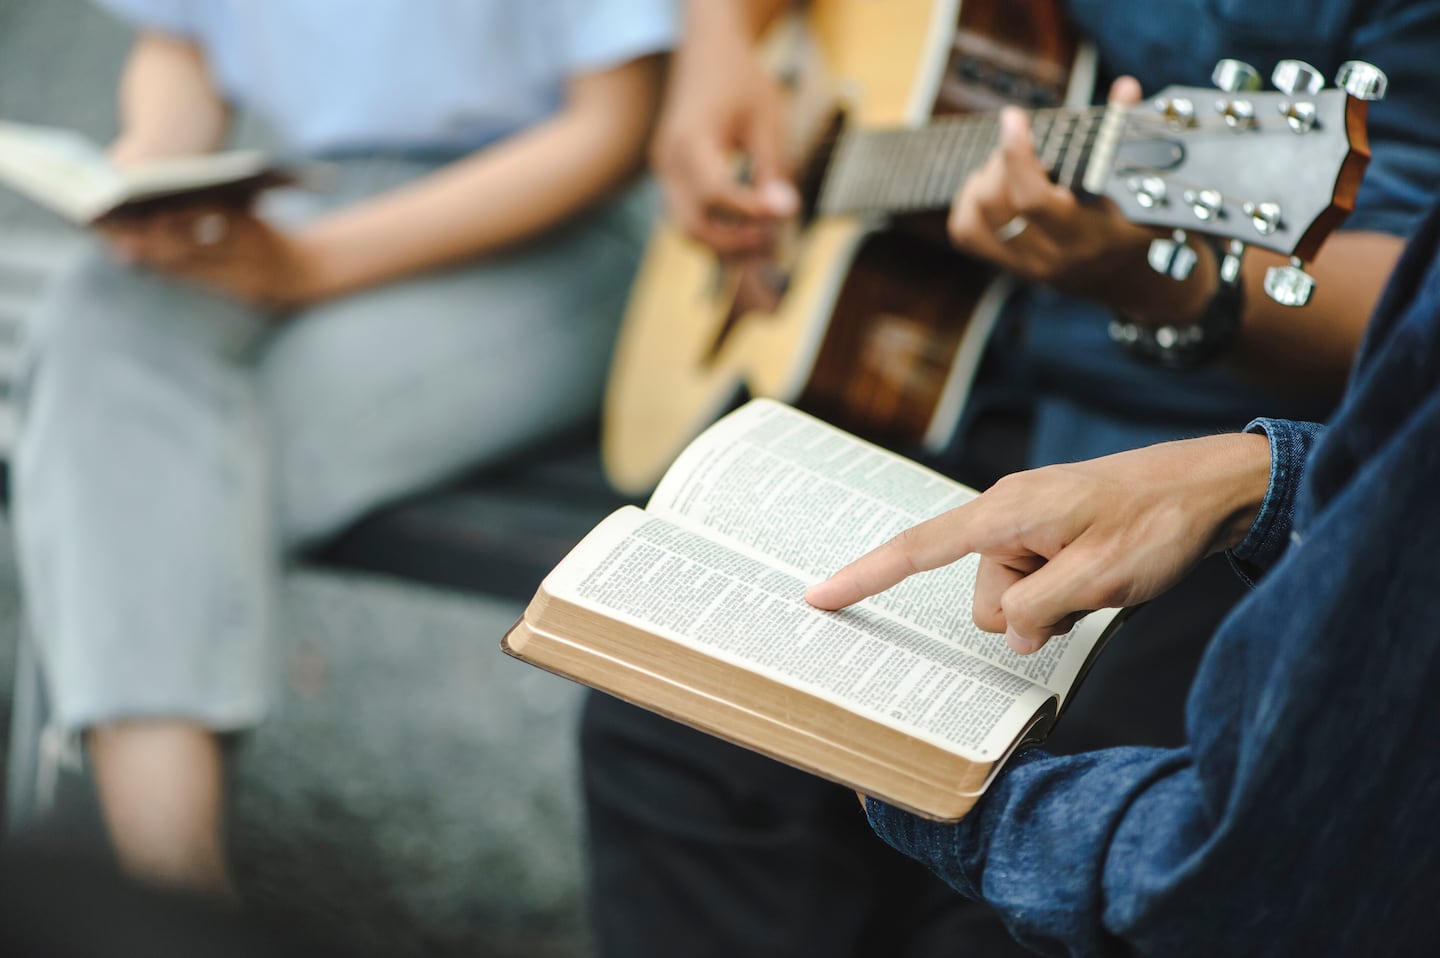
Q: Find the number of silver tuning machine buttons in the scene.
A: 6